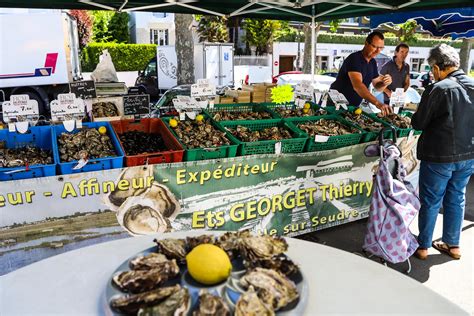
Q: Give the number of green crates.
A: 7